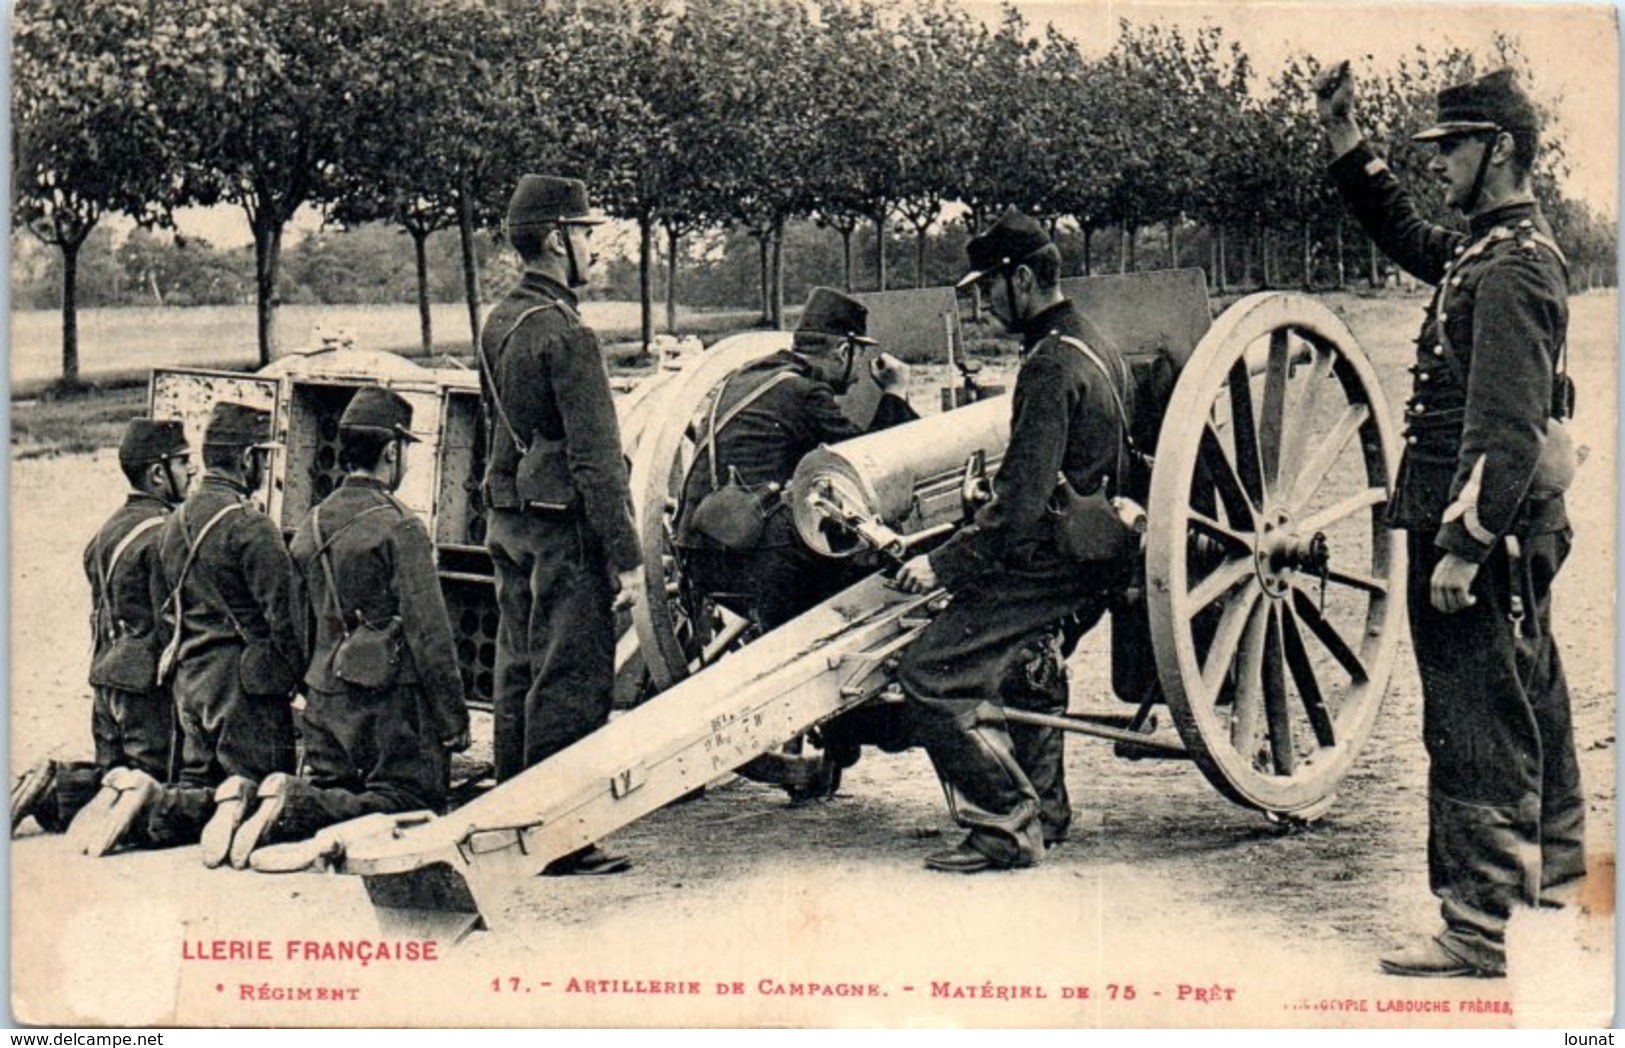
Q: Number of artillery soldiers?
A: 7